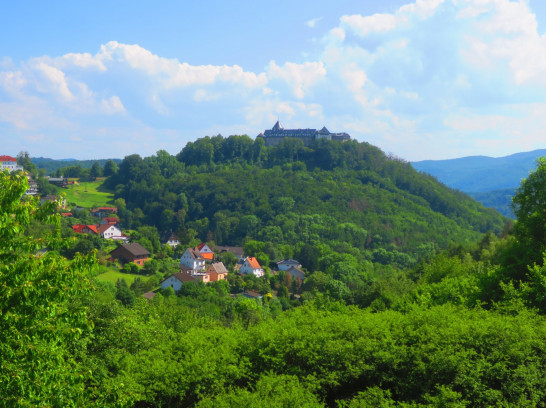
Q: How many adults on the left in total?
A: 0